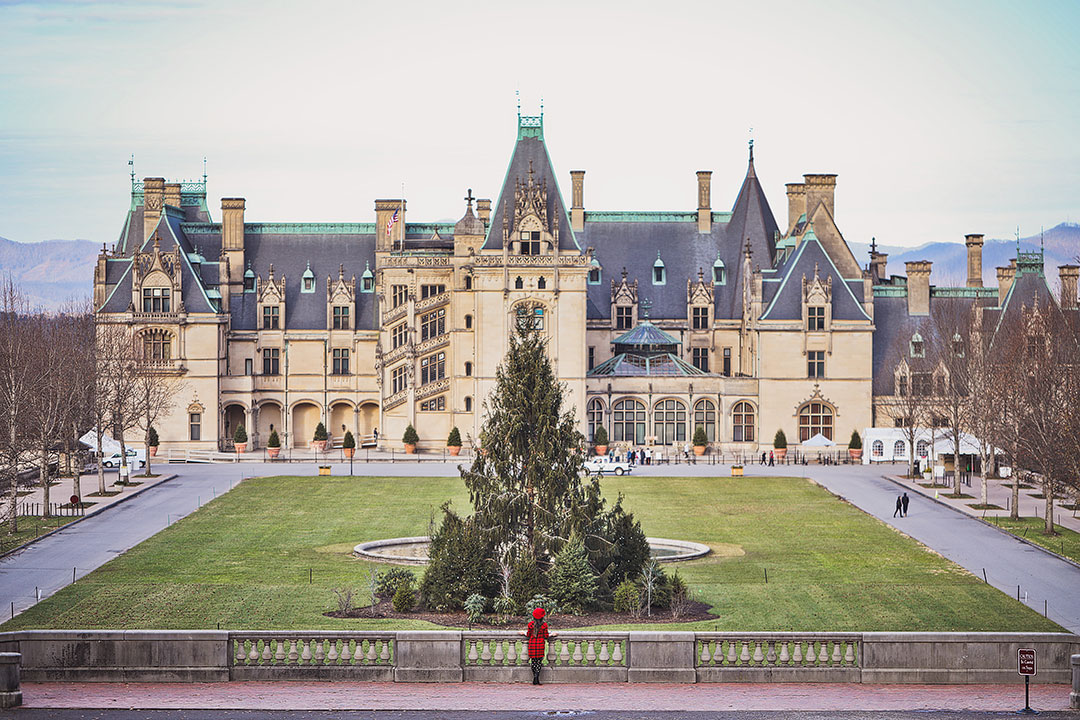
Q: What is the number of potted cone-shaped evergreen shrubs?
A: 11